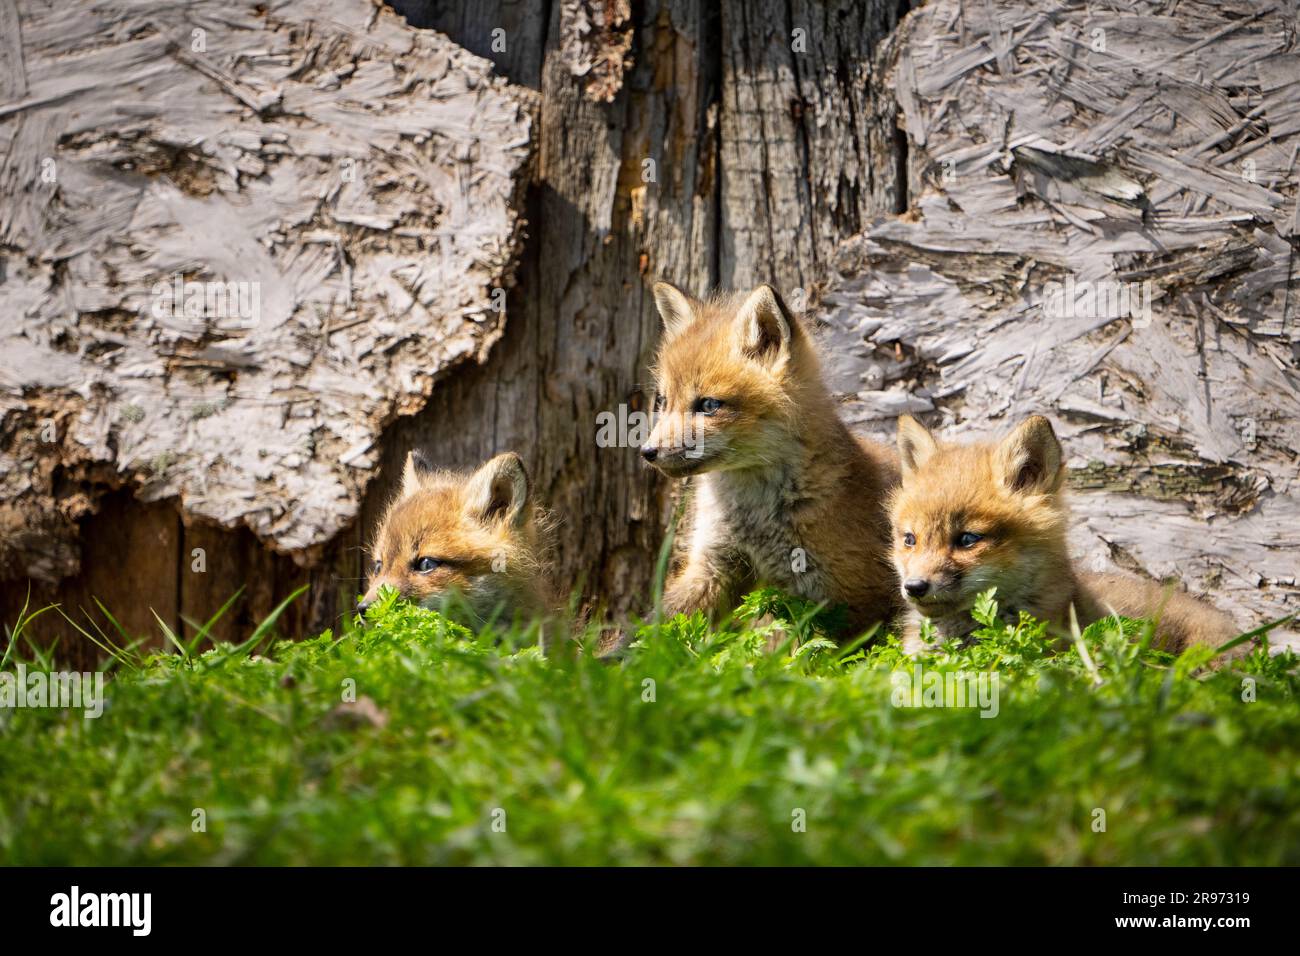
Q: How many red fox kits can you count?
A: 3